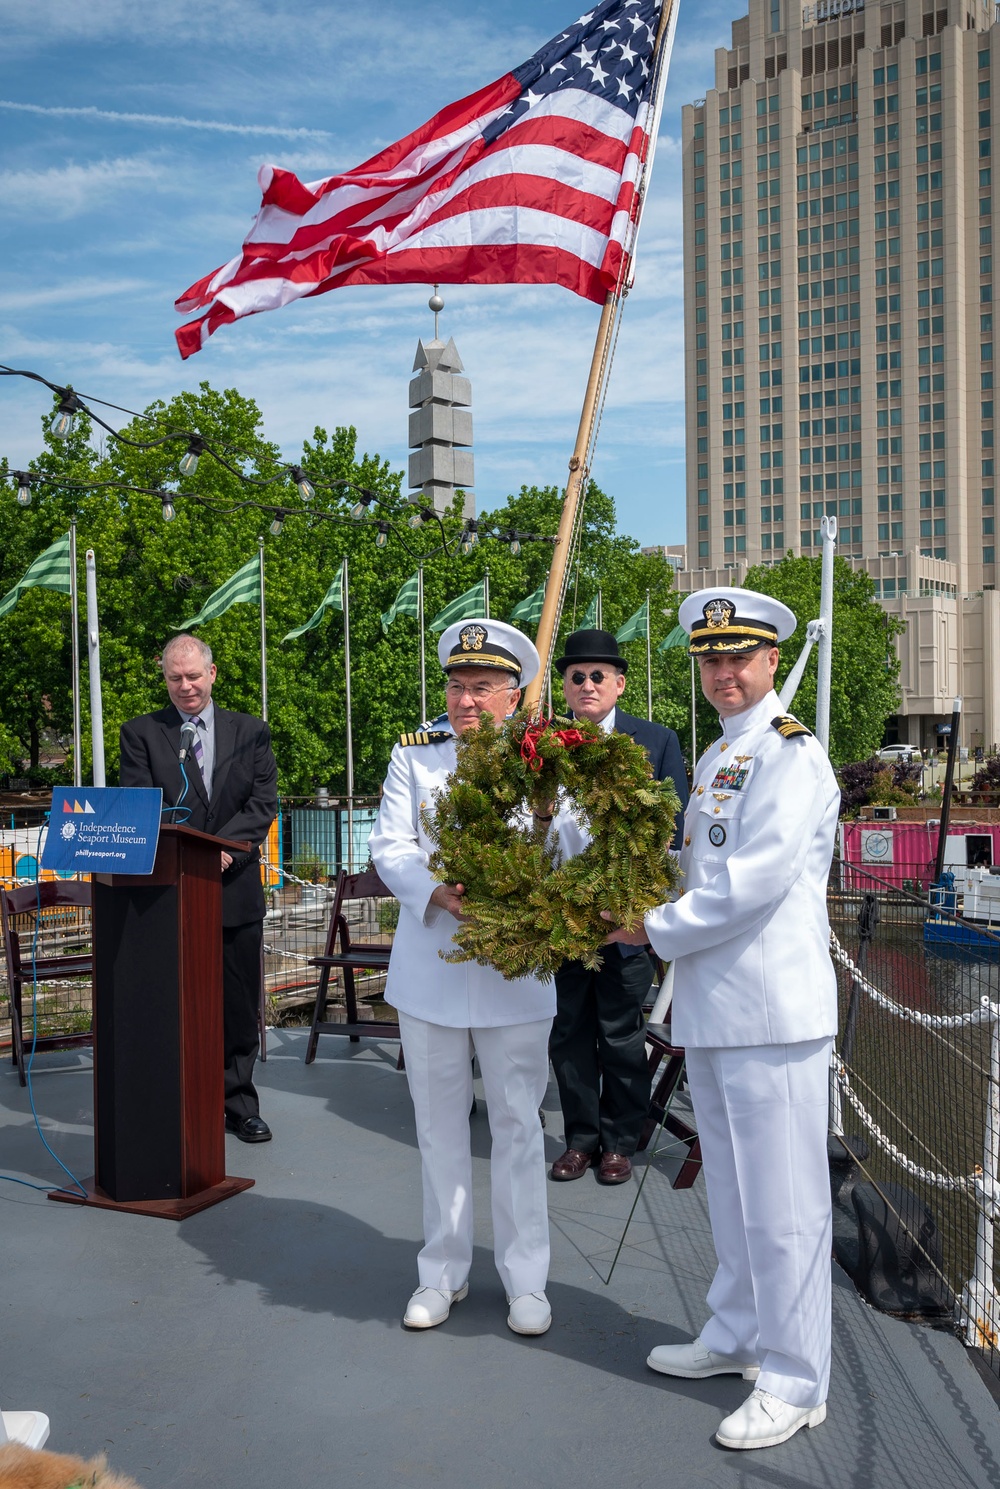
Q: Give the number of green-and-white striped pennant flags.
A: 9